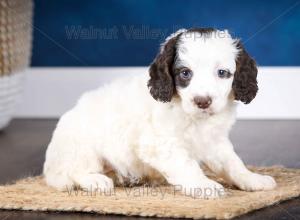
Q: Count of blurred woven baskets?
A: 1